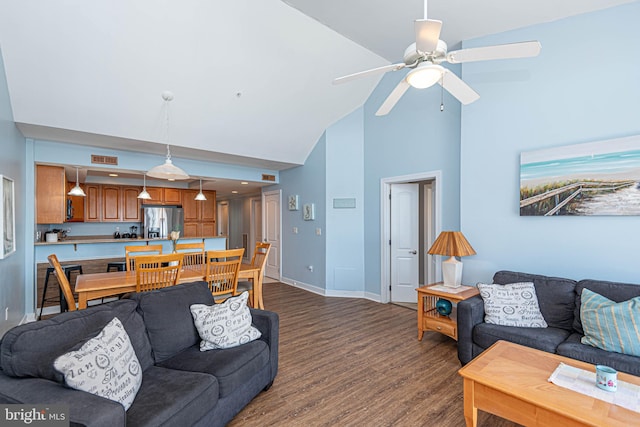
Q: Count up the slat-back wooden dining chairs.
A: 6